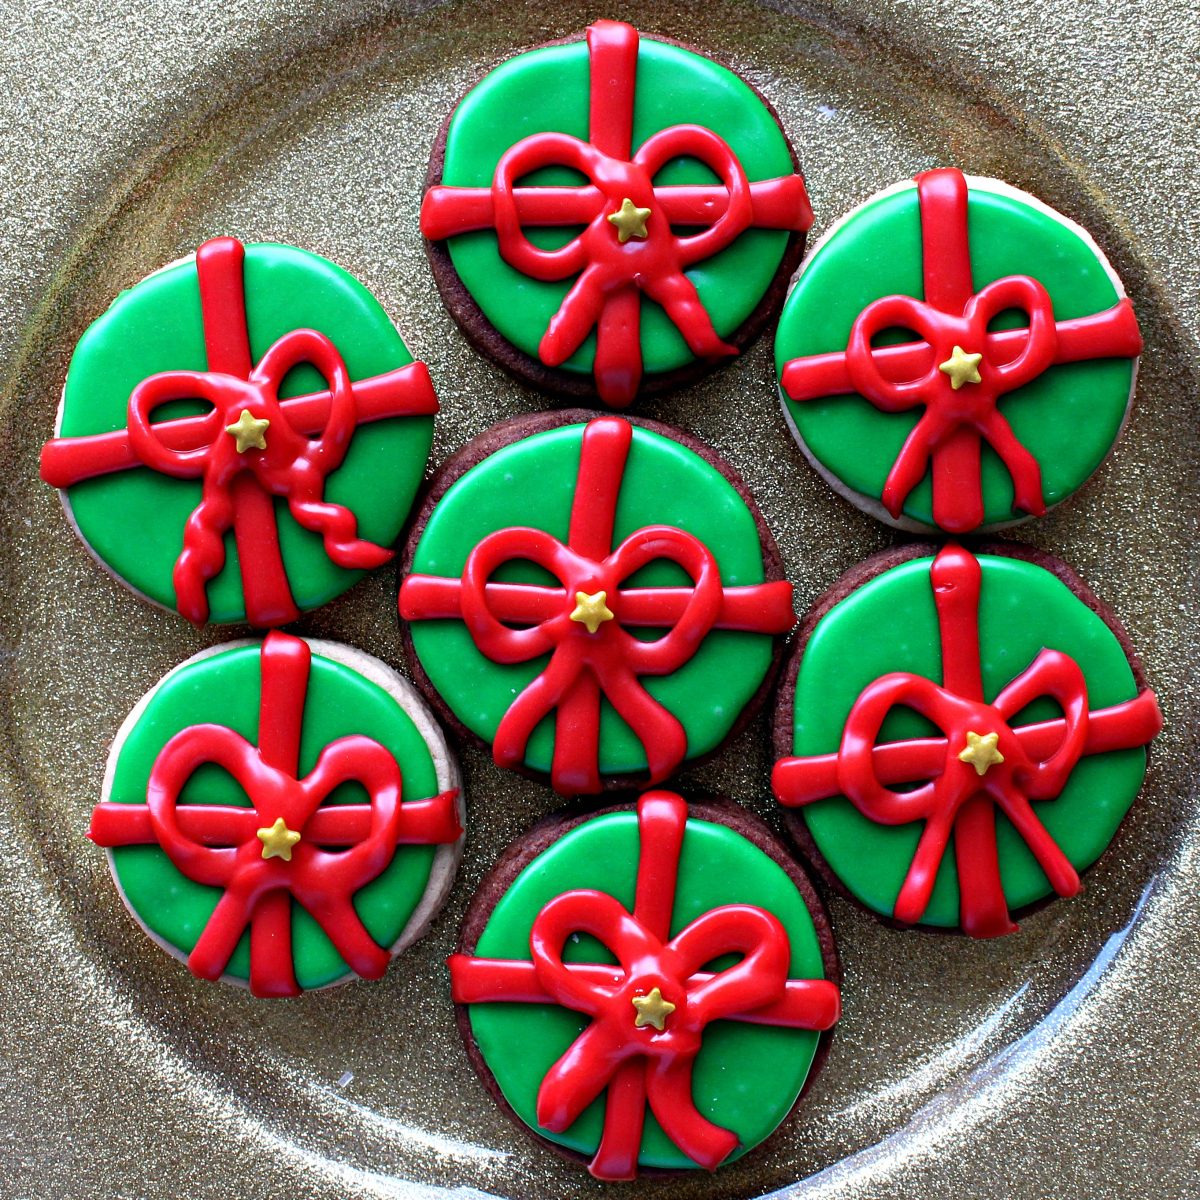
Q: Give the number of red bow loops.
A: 14